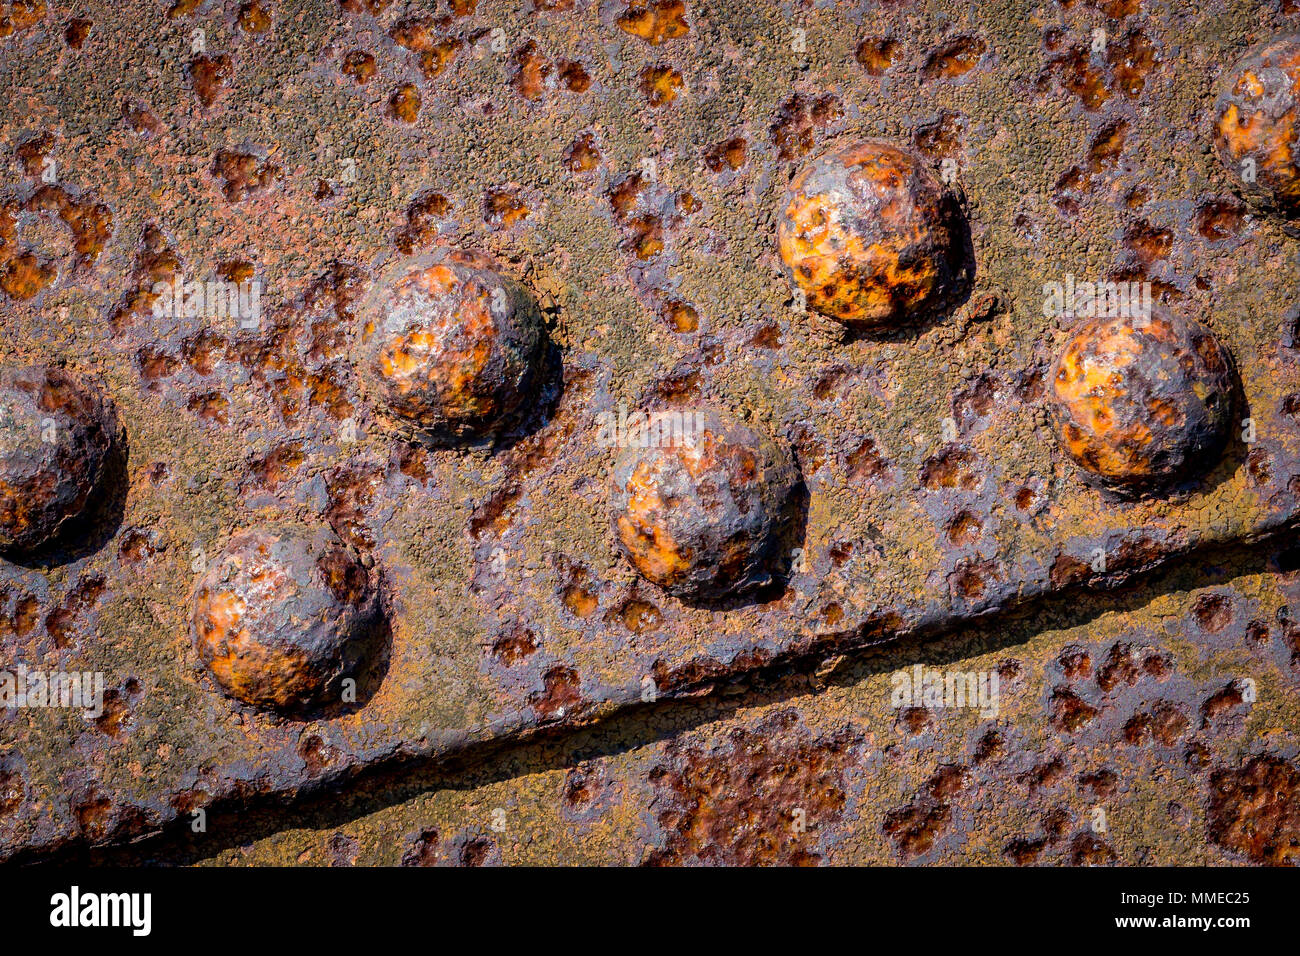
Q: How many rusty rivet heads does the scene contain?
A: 7